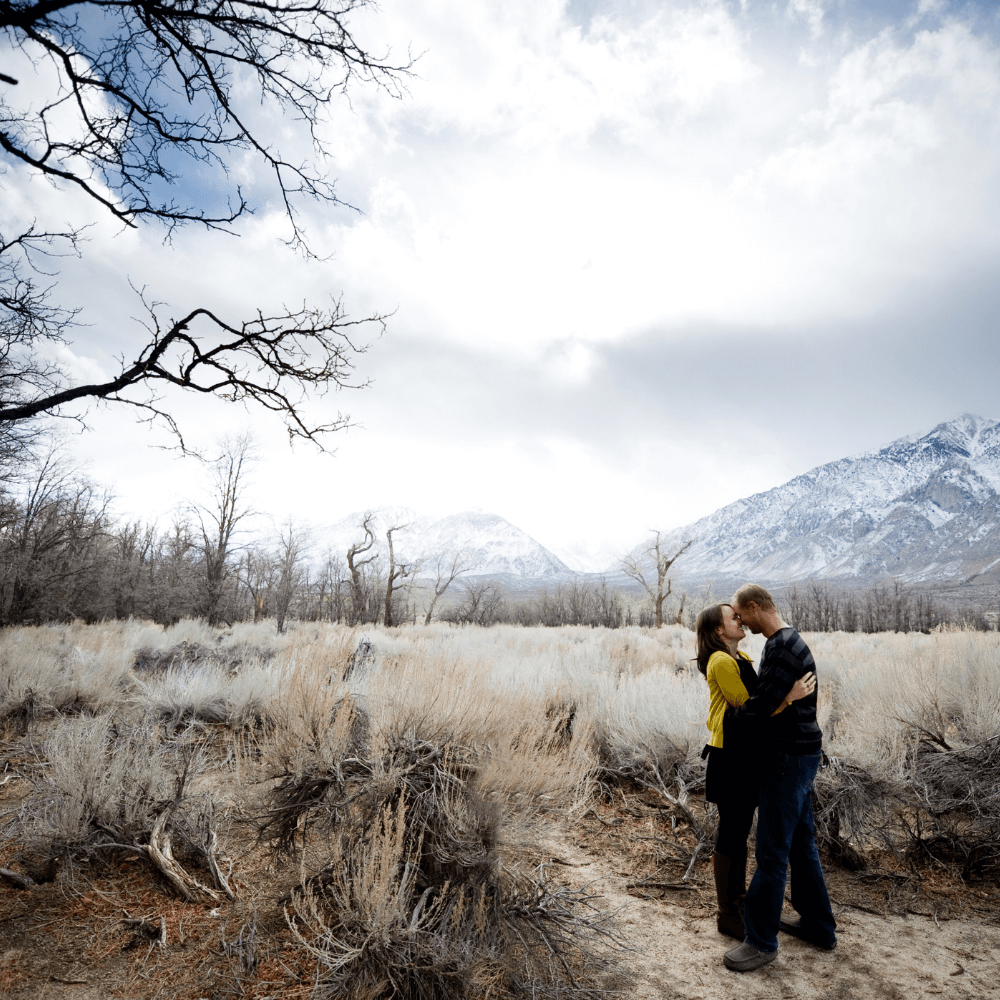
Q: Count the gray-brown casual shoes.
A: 2